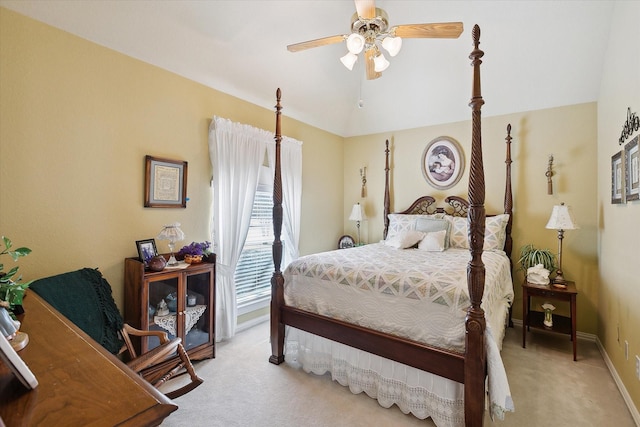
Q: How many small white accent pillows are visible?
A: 2